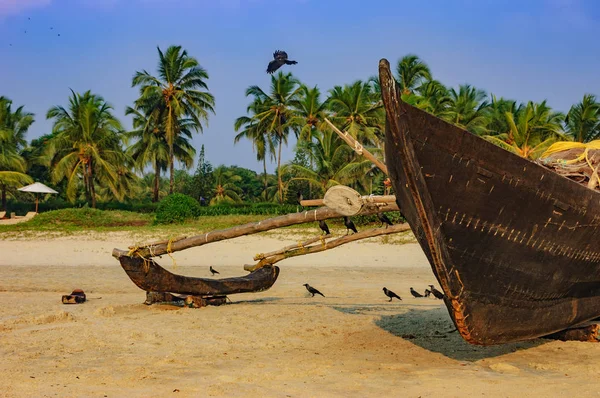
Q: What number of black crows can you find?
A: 10